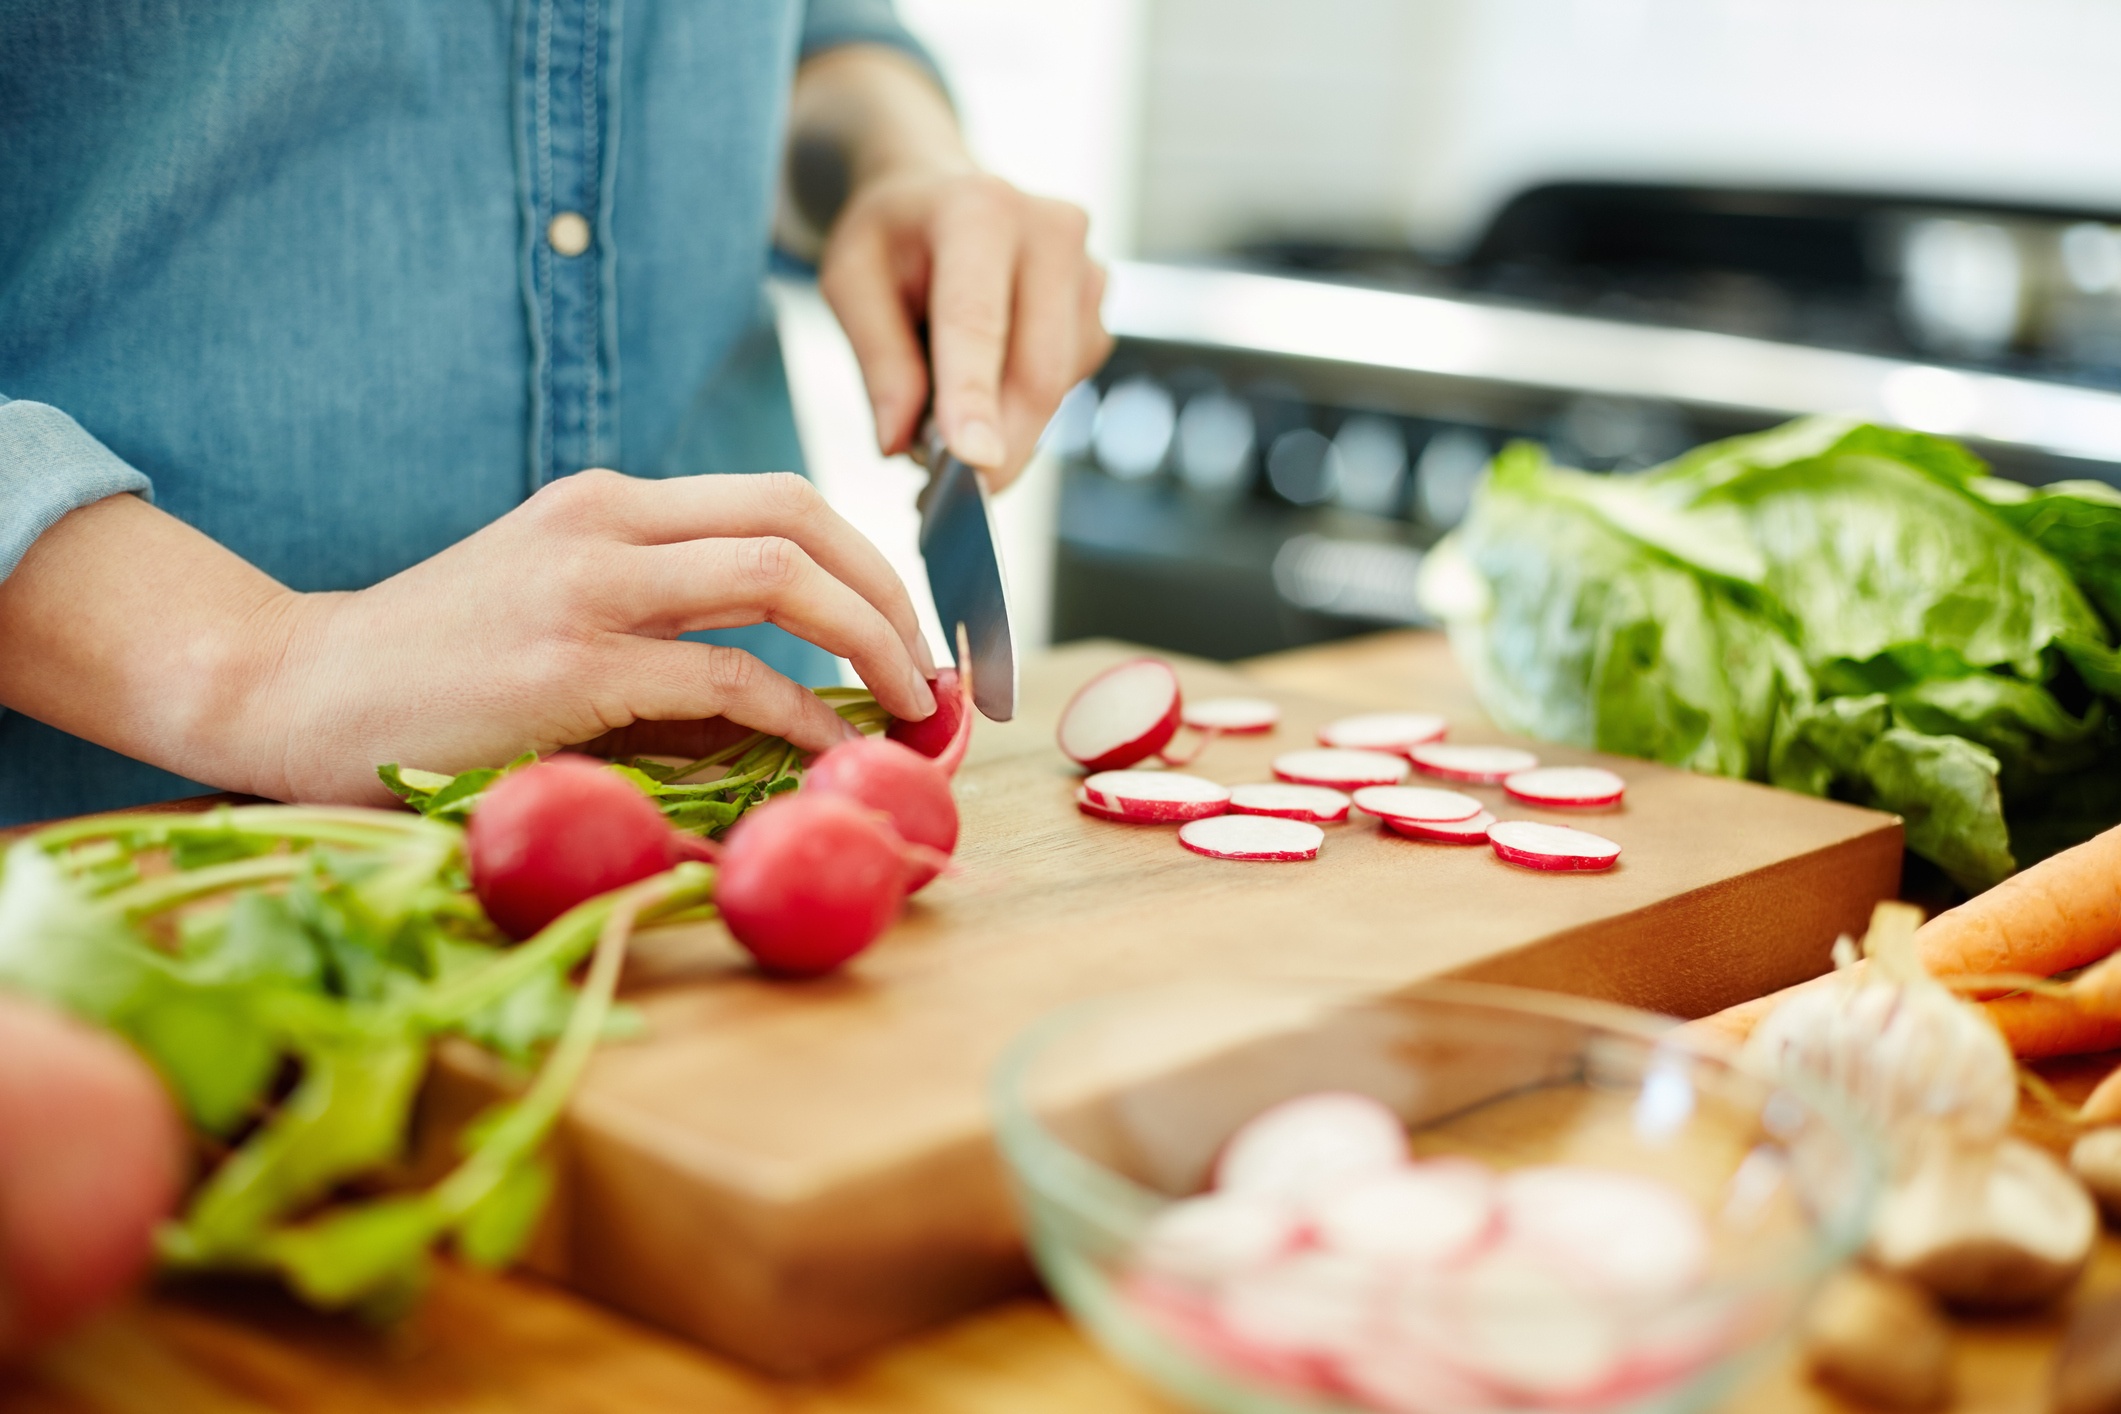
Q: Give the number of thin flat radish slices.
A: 12